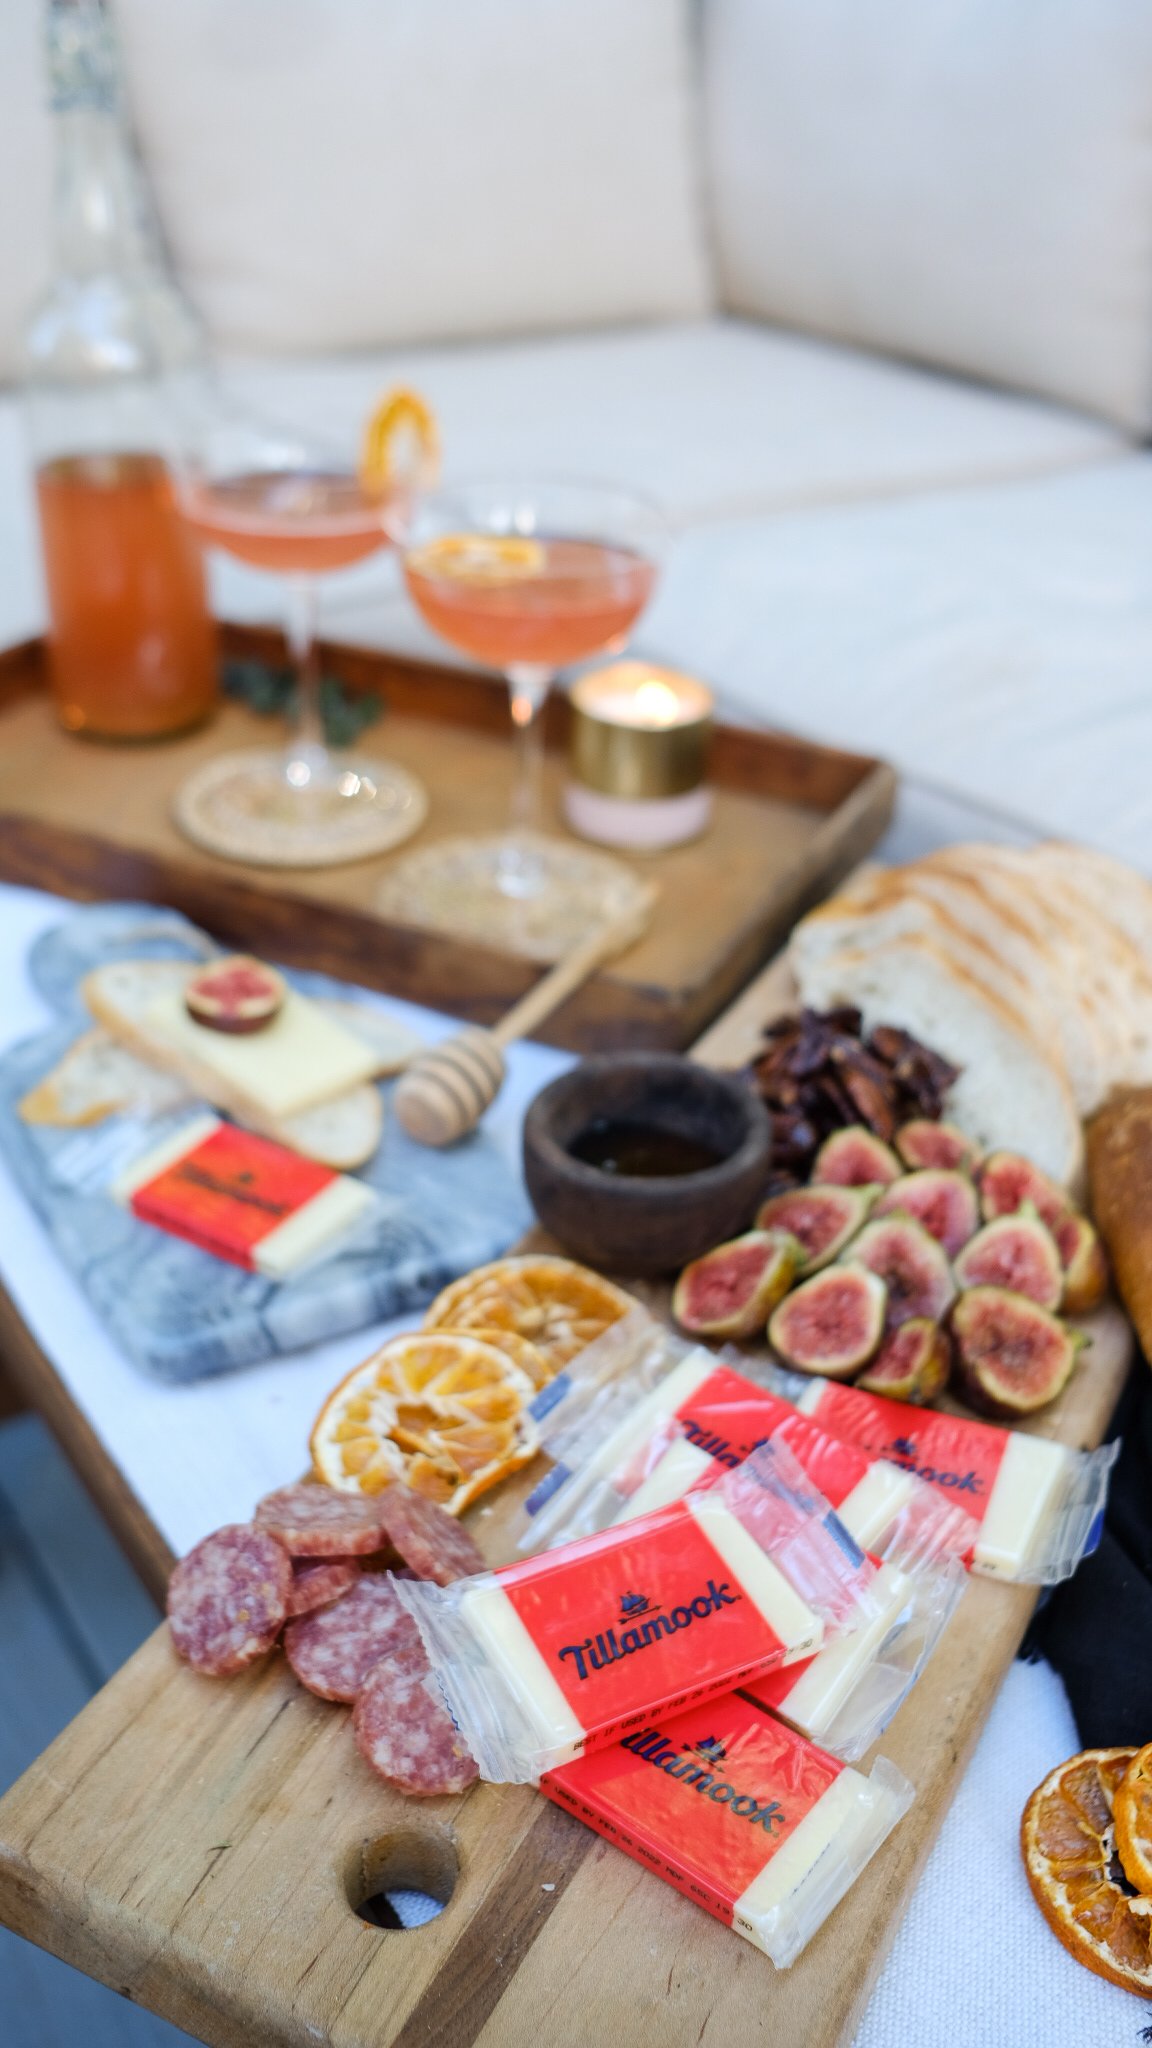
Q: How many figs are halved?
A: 13